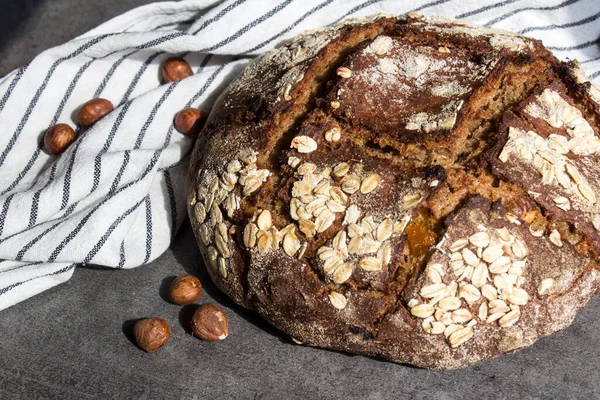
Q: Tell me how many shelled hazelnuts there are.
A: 7